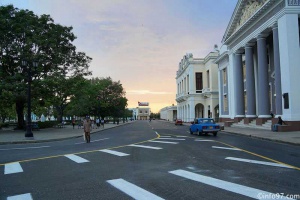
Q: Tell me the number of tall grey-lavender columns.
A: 4